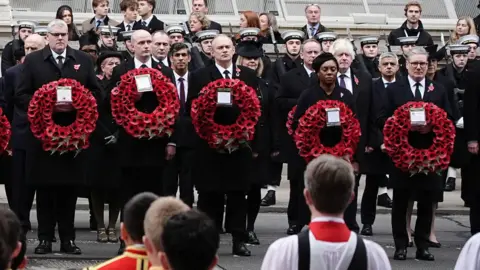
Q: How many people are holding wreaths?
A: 5